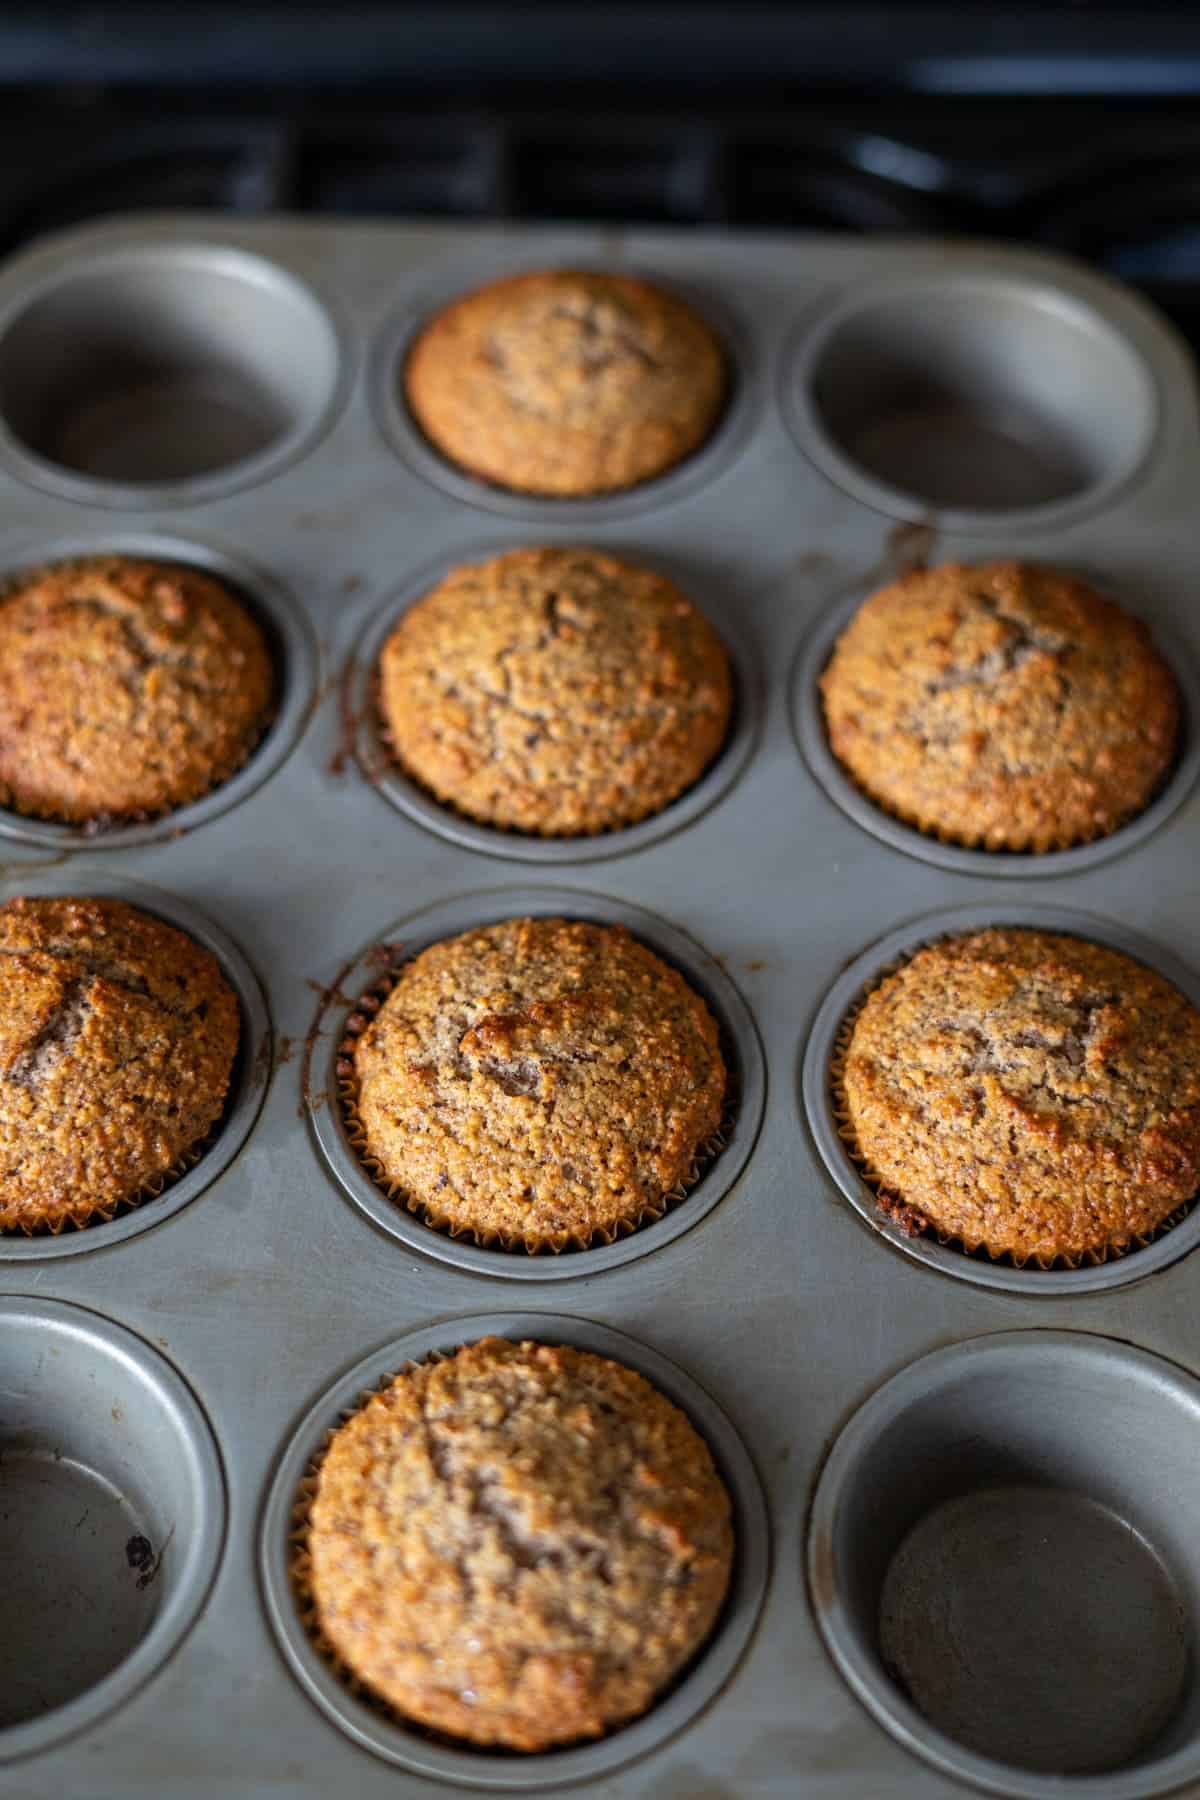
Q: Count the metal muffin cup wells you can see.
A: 12